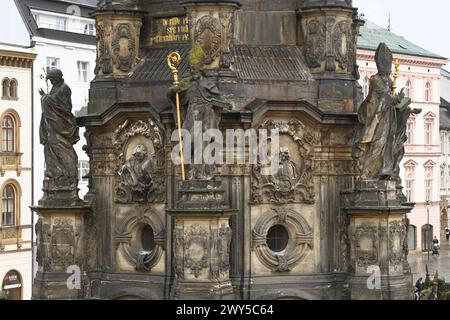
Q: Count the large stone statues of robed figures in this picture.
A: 3